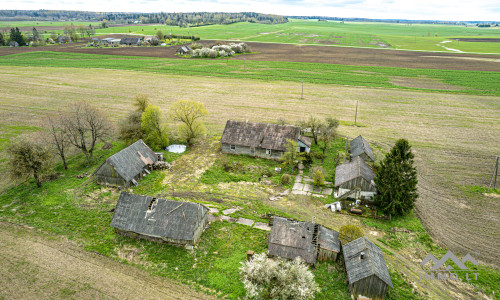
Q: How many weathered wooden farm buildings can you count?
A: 7